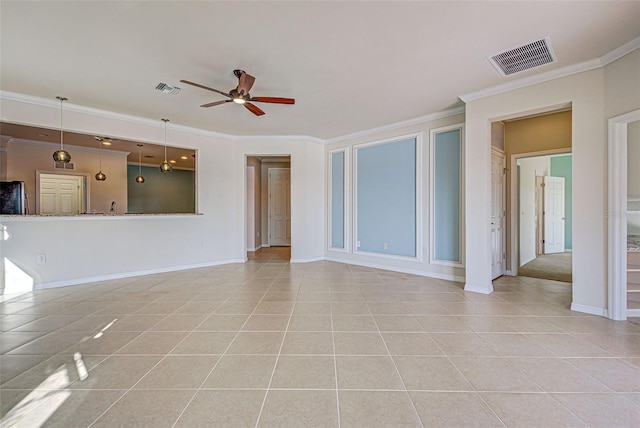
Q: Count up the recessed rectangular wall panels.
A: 3